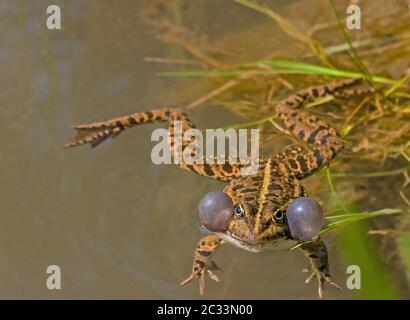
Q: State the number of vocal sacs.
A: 2